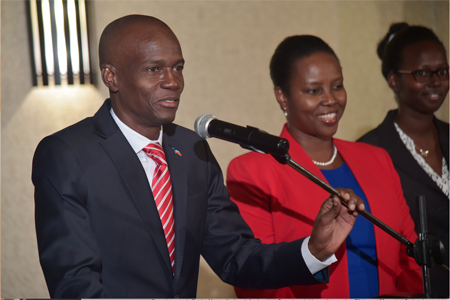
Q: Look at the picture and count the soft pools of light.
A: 1